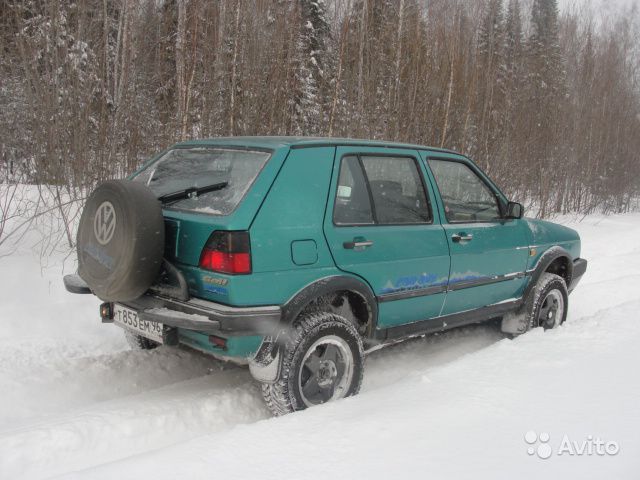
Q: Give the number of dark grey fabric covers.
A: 1